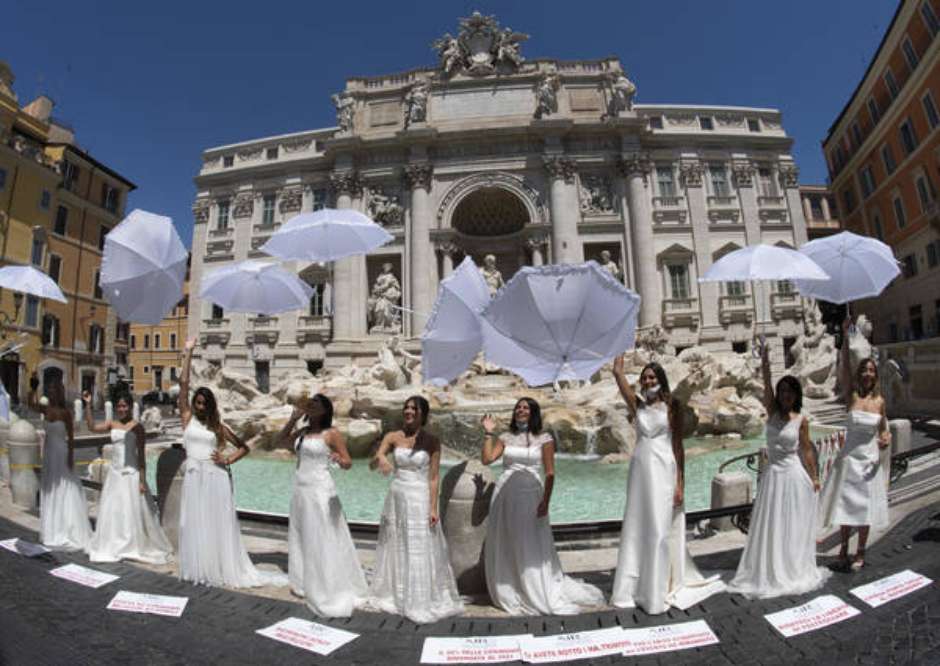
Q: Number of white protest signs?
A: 9